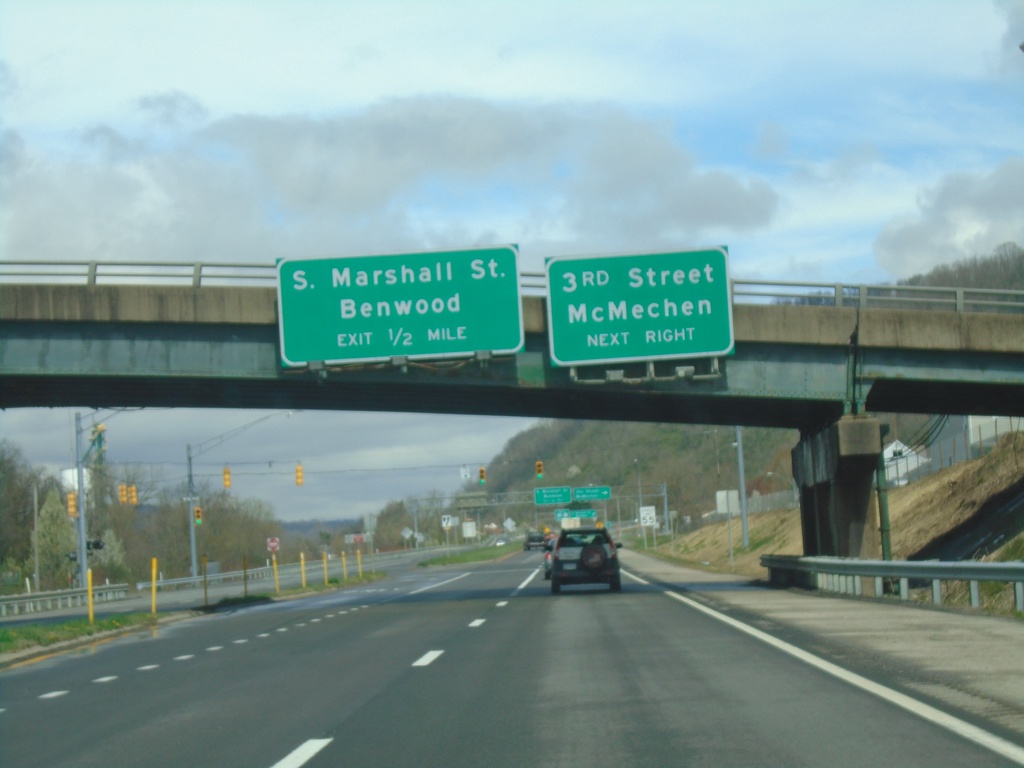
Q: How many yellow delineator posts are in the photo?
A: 9